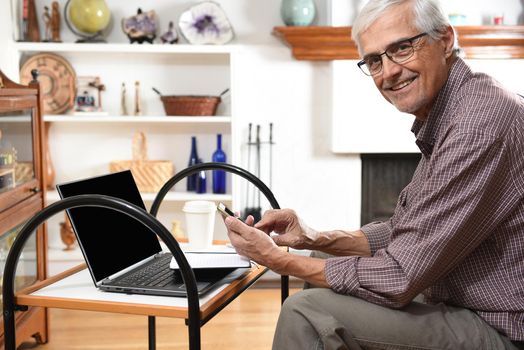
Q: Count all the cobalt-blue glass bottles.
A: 3